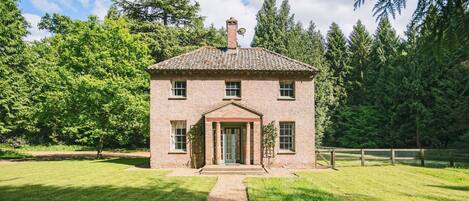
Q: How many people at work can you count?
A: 0